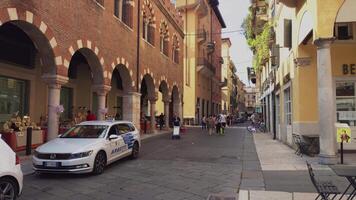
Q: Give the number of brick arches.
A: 6